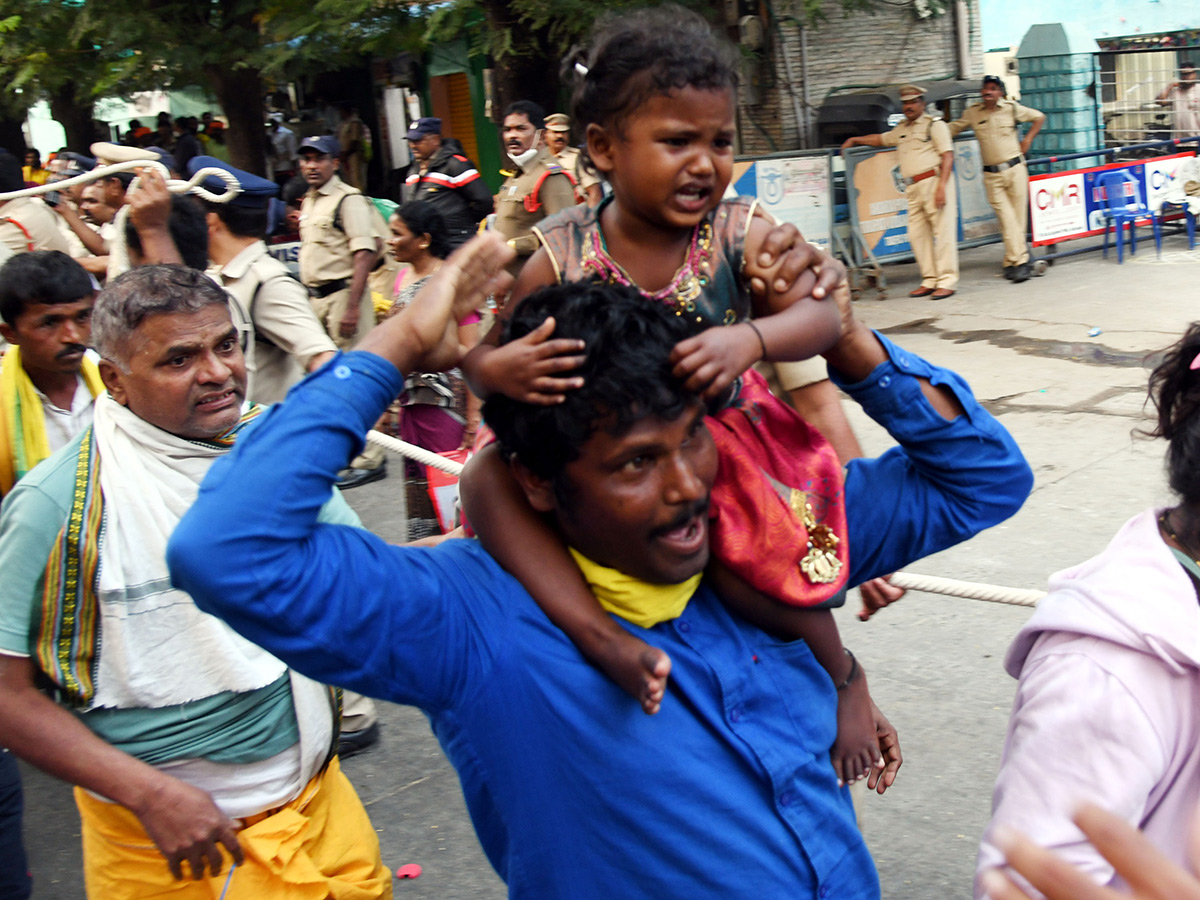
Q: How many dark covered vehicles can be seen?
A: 1